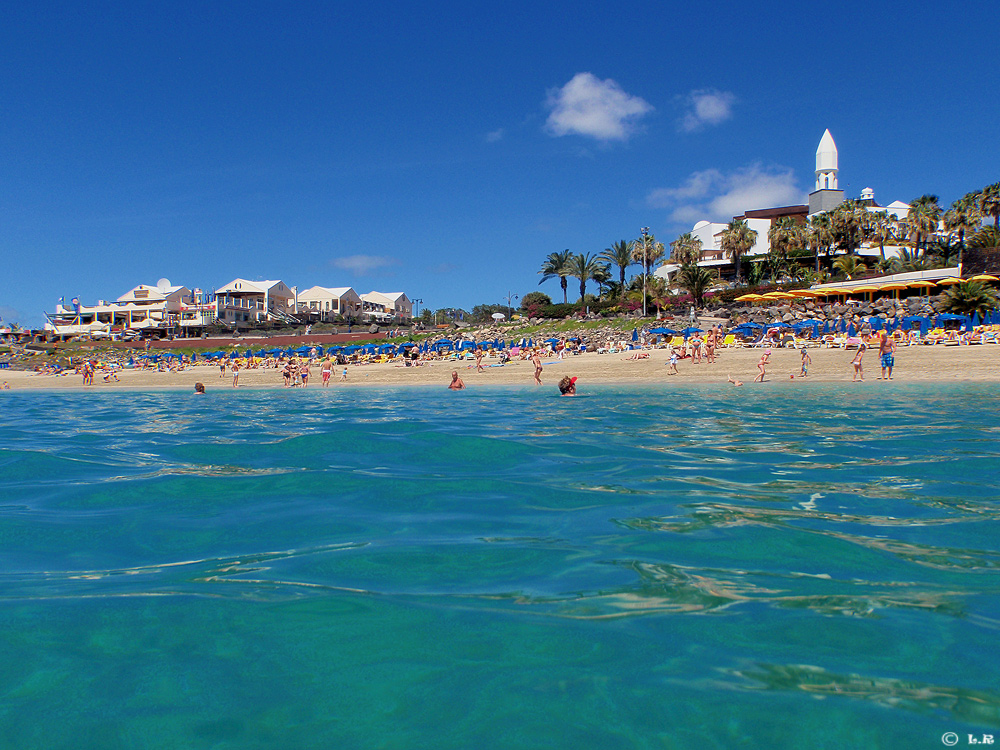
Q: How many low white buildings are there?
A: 4